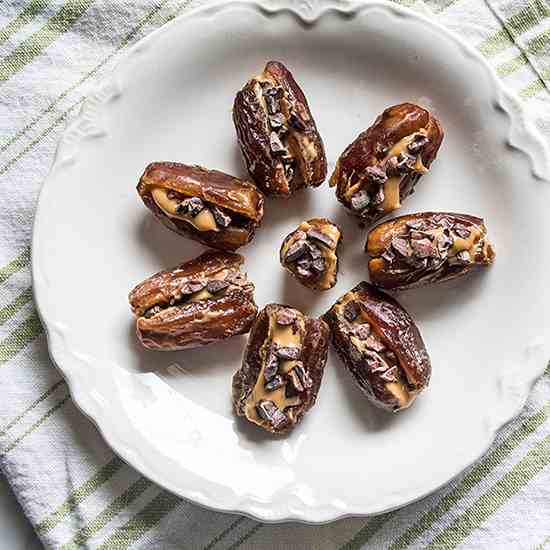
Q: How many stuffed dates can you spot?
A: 8